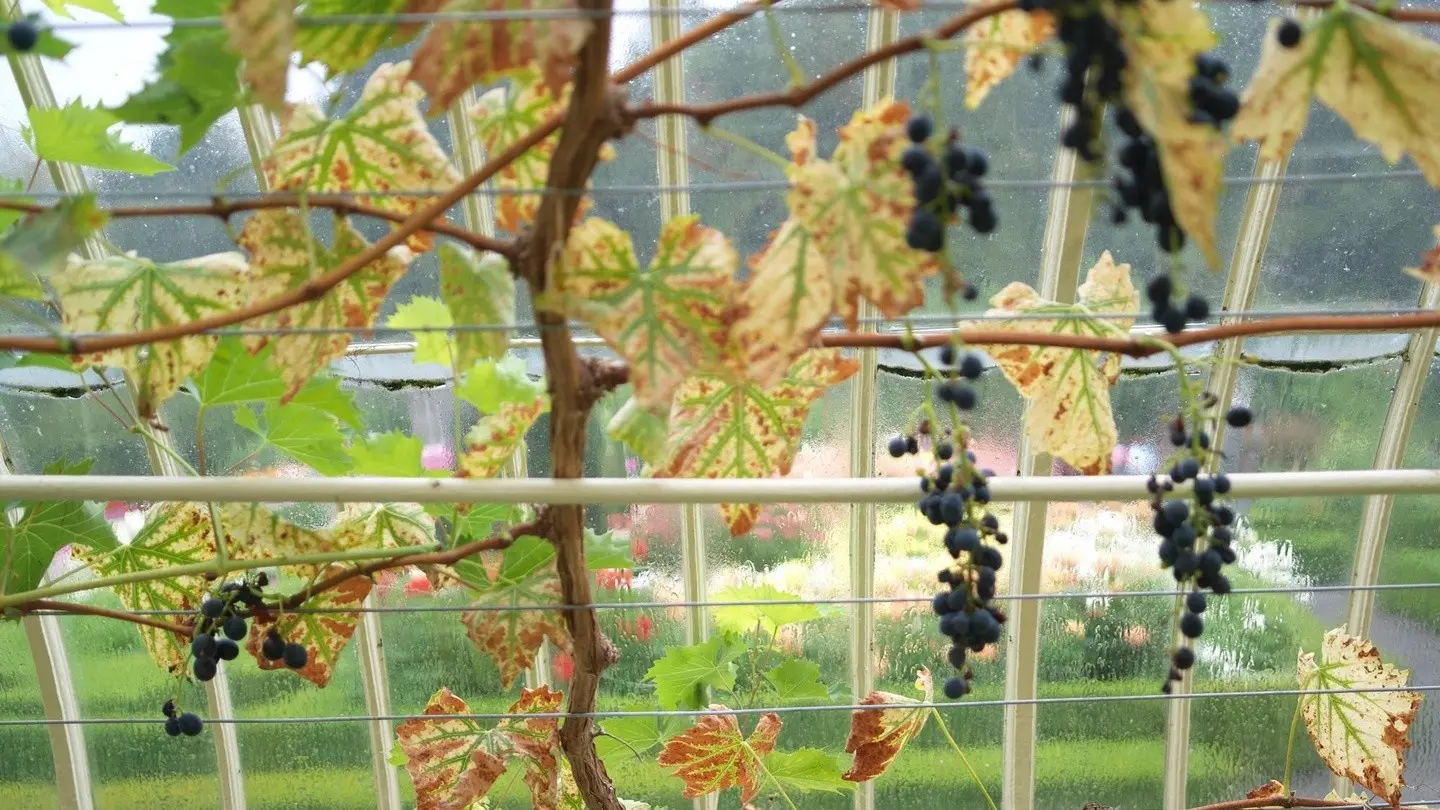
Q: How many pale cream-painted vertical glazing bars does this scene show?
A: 9